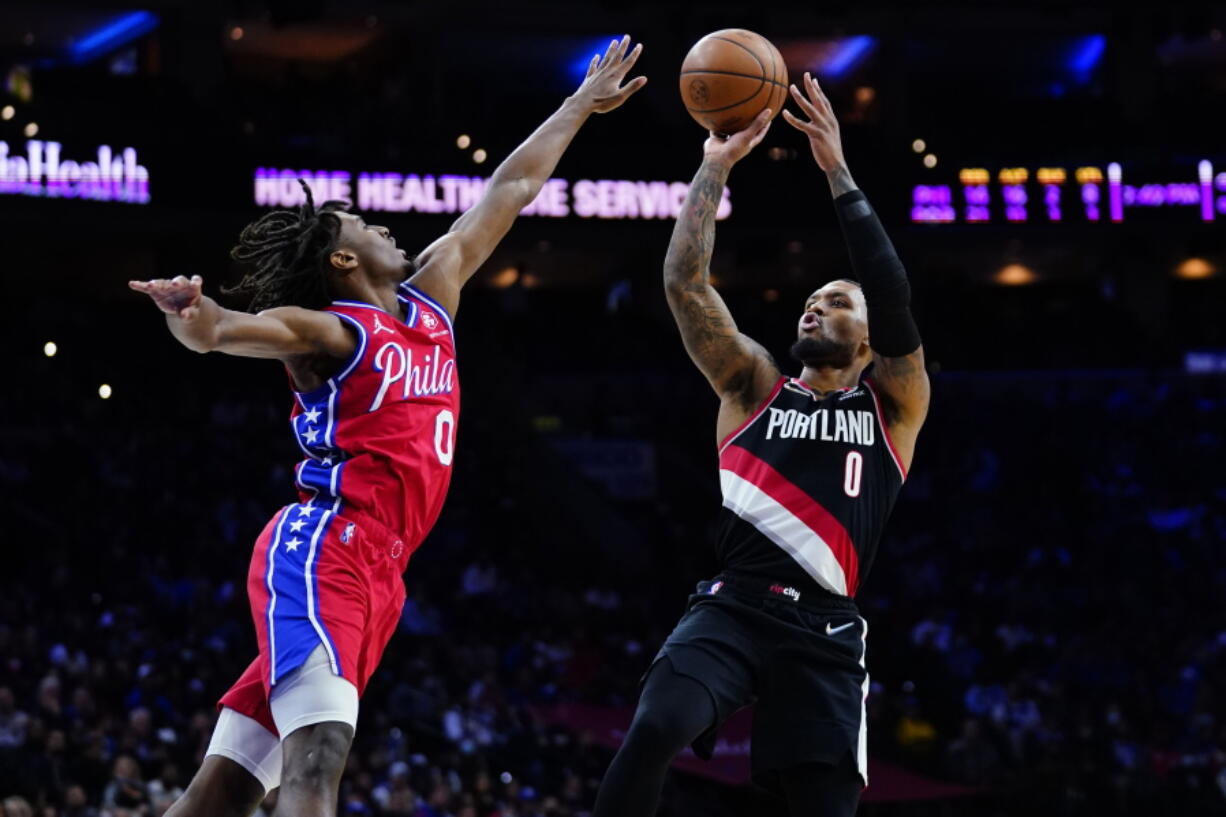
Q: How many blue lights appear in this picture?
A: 4